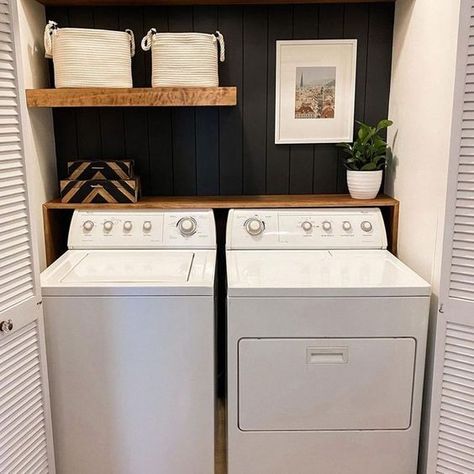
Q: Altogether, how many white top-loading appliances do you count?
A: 1